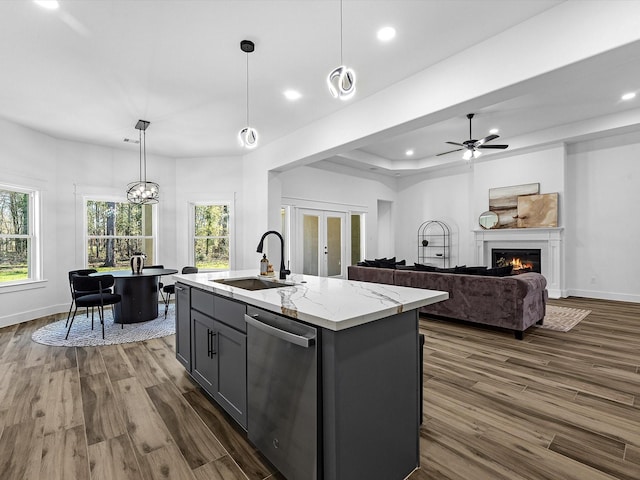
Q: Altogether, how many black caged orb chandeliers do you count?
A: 1